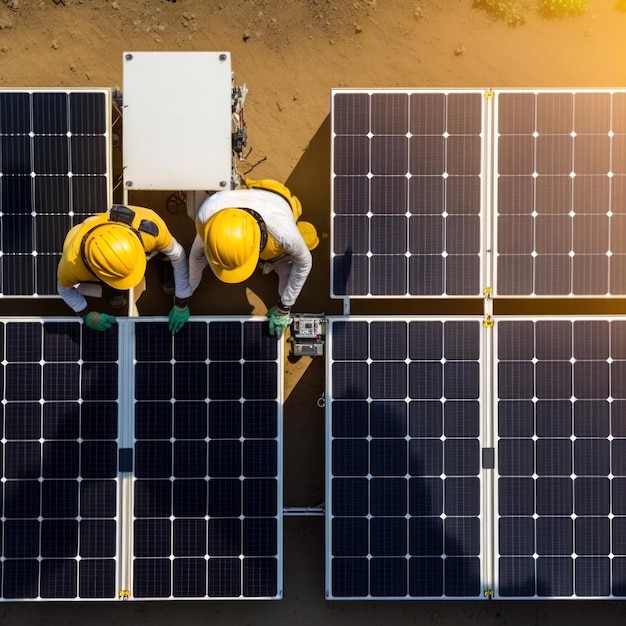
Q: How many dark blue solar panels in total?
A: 7